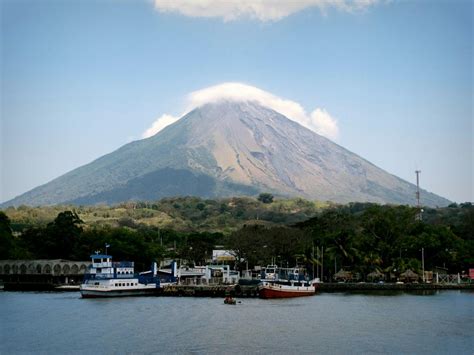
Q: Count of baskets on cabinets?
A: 0